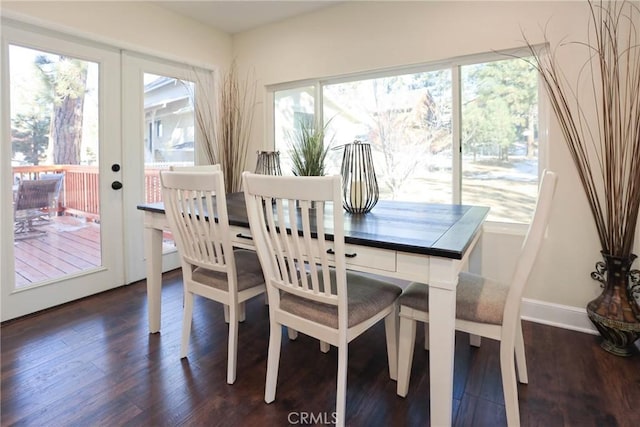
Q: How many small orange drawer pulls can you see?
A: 0